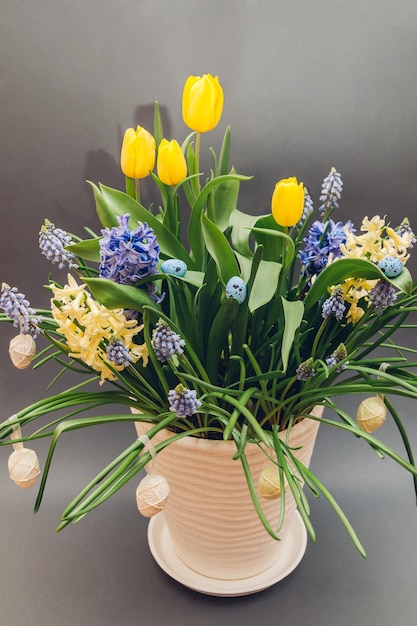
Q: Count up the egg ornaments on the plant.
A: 8